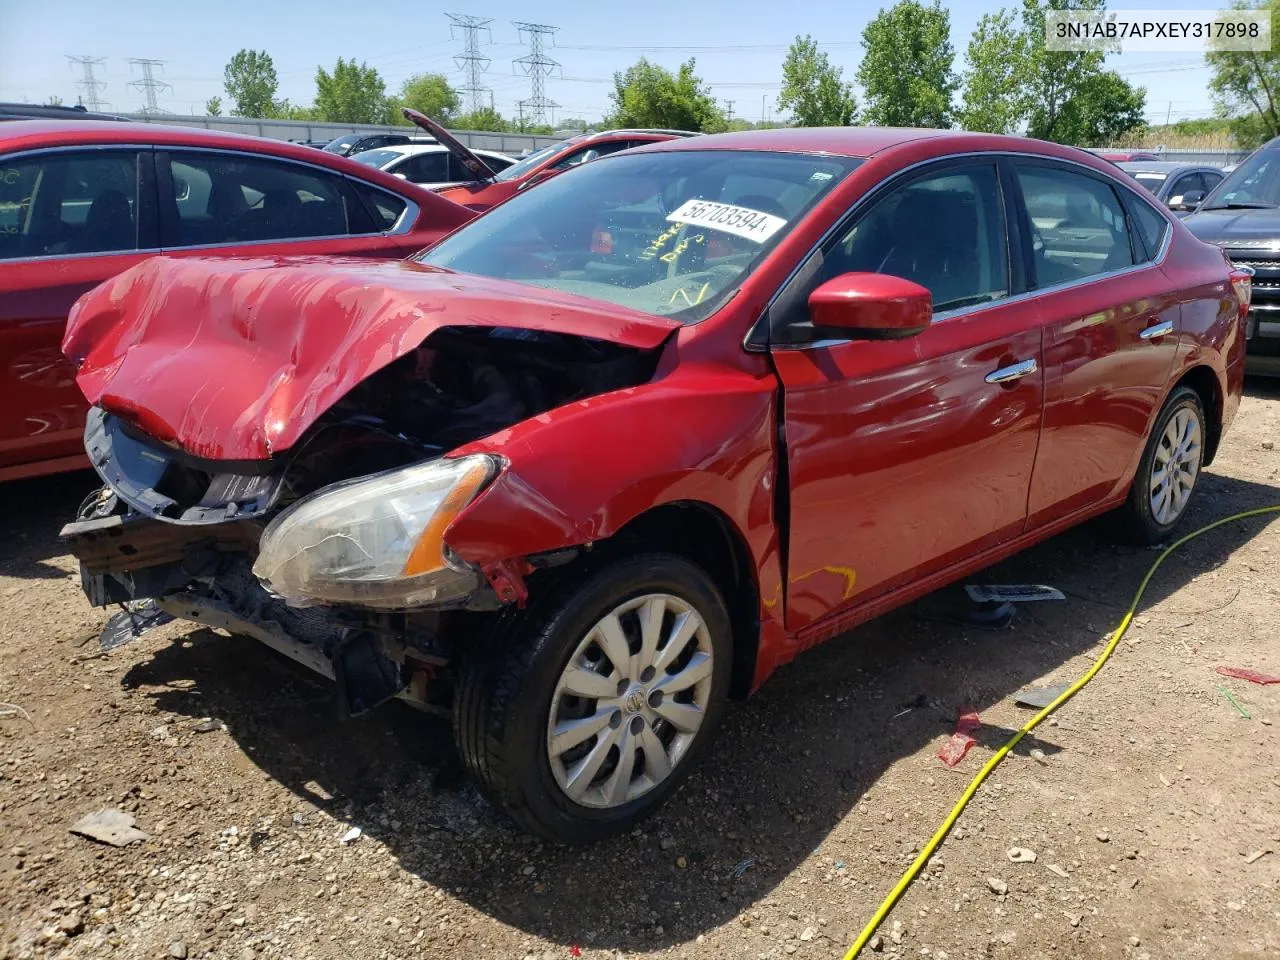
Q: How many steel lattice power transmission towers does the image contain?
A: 4